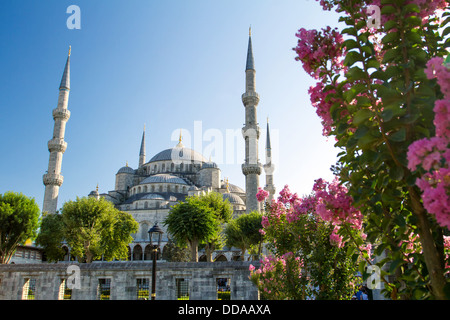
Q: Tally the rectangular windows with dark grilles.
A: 6